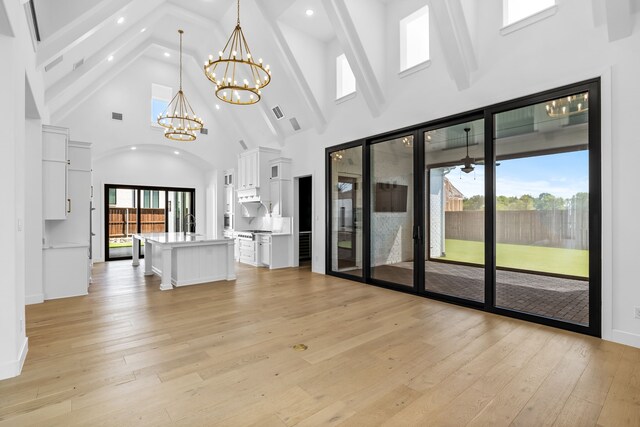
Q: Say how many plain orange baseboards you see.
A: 0